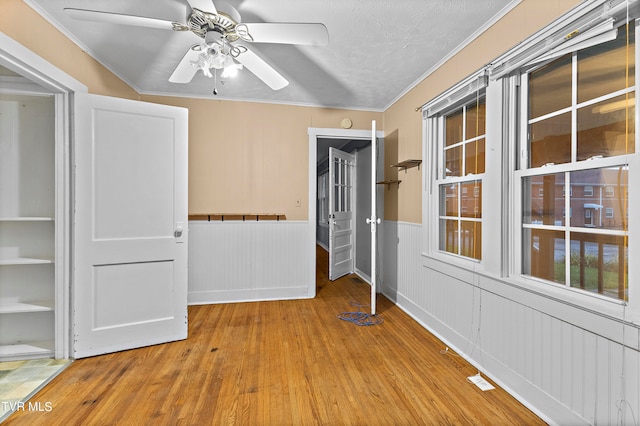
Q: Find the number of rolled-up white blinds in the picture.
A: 2